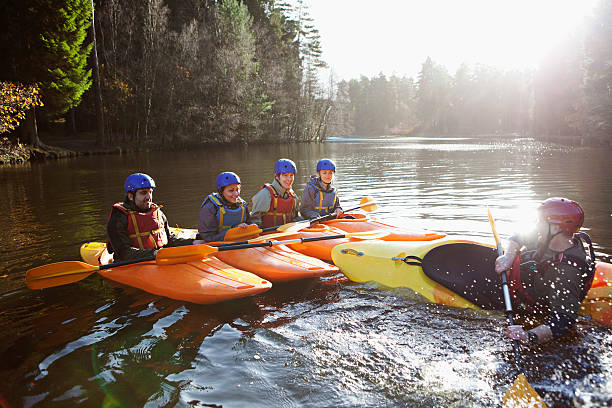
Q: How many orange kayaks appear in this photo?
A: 4